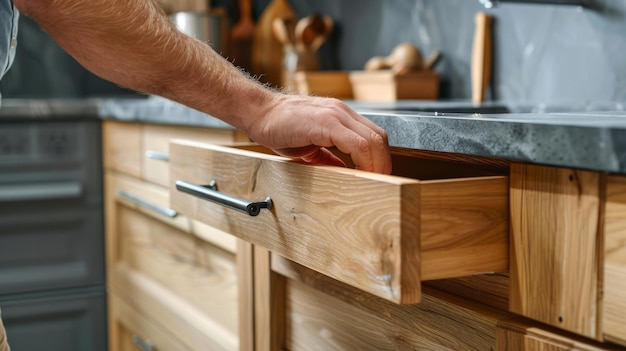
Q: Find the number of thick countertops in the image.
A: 1